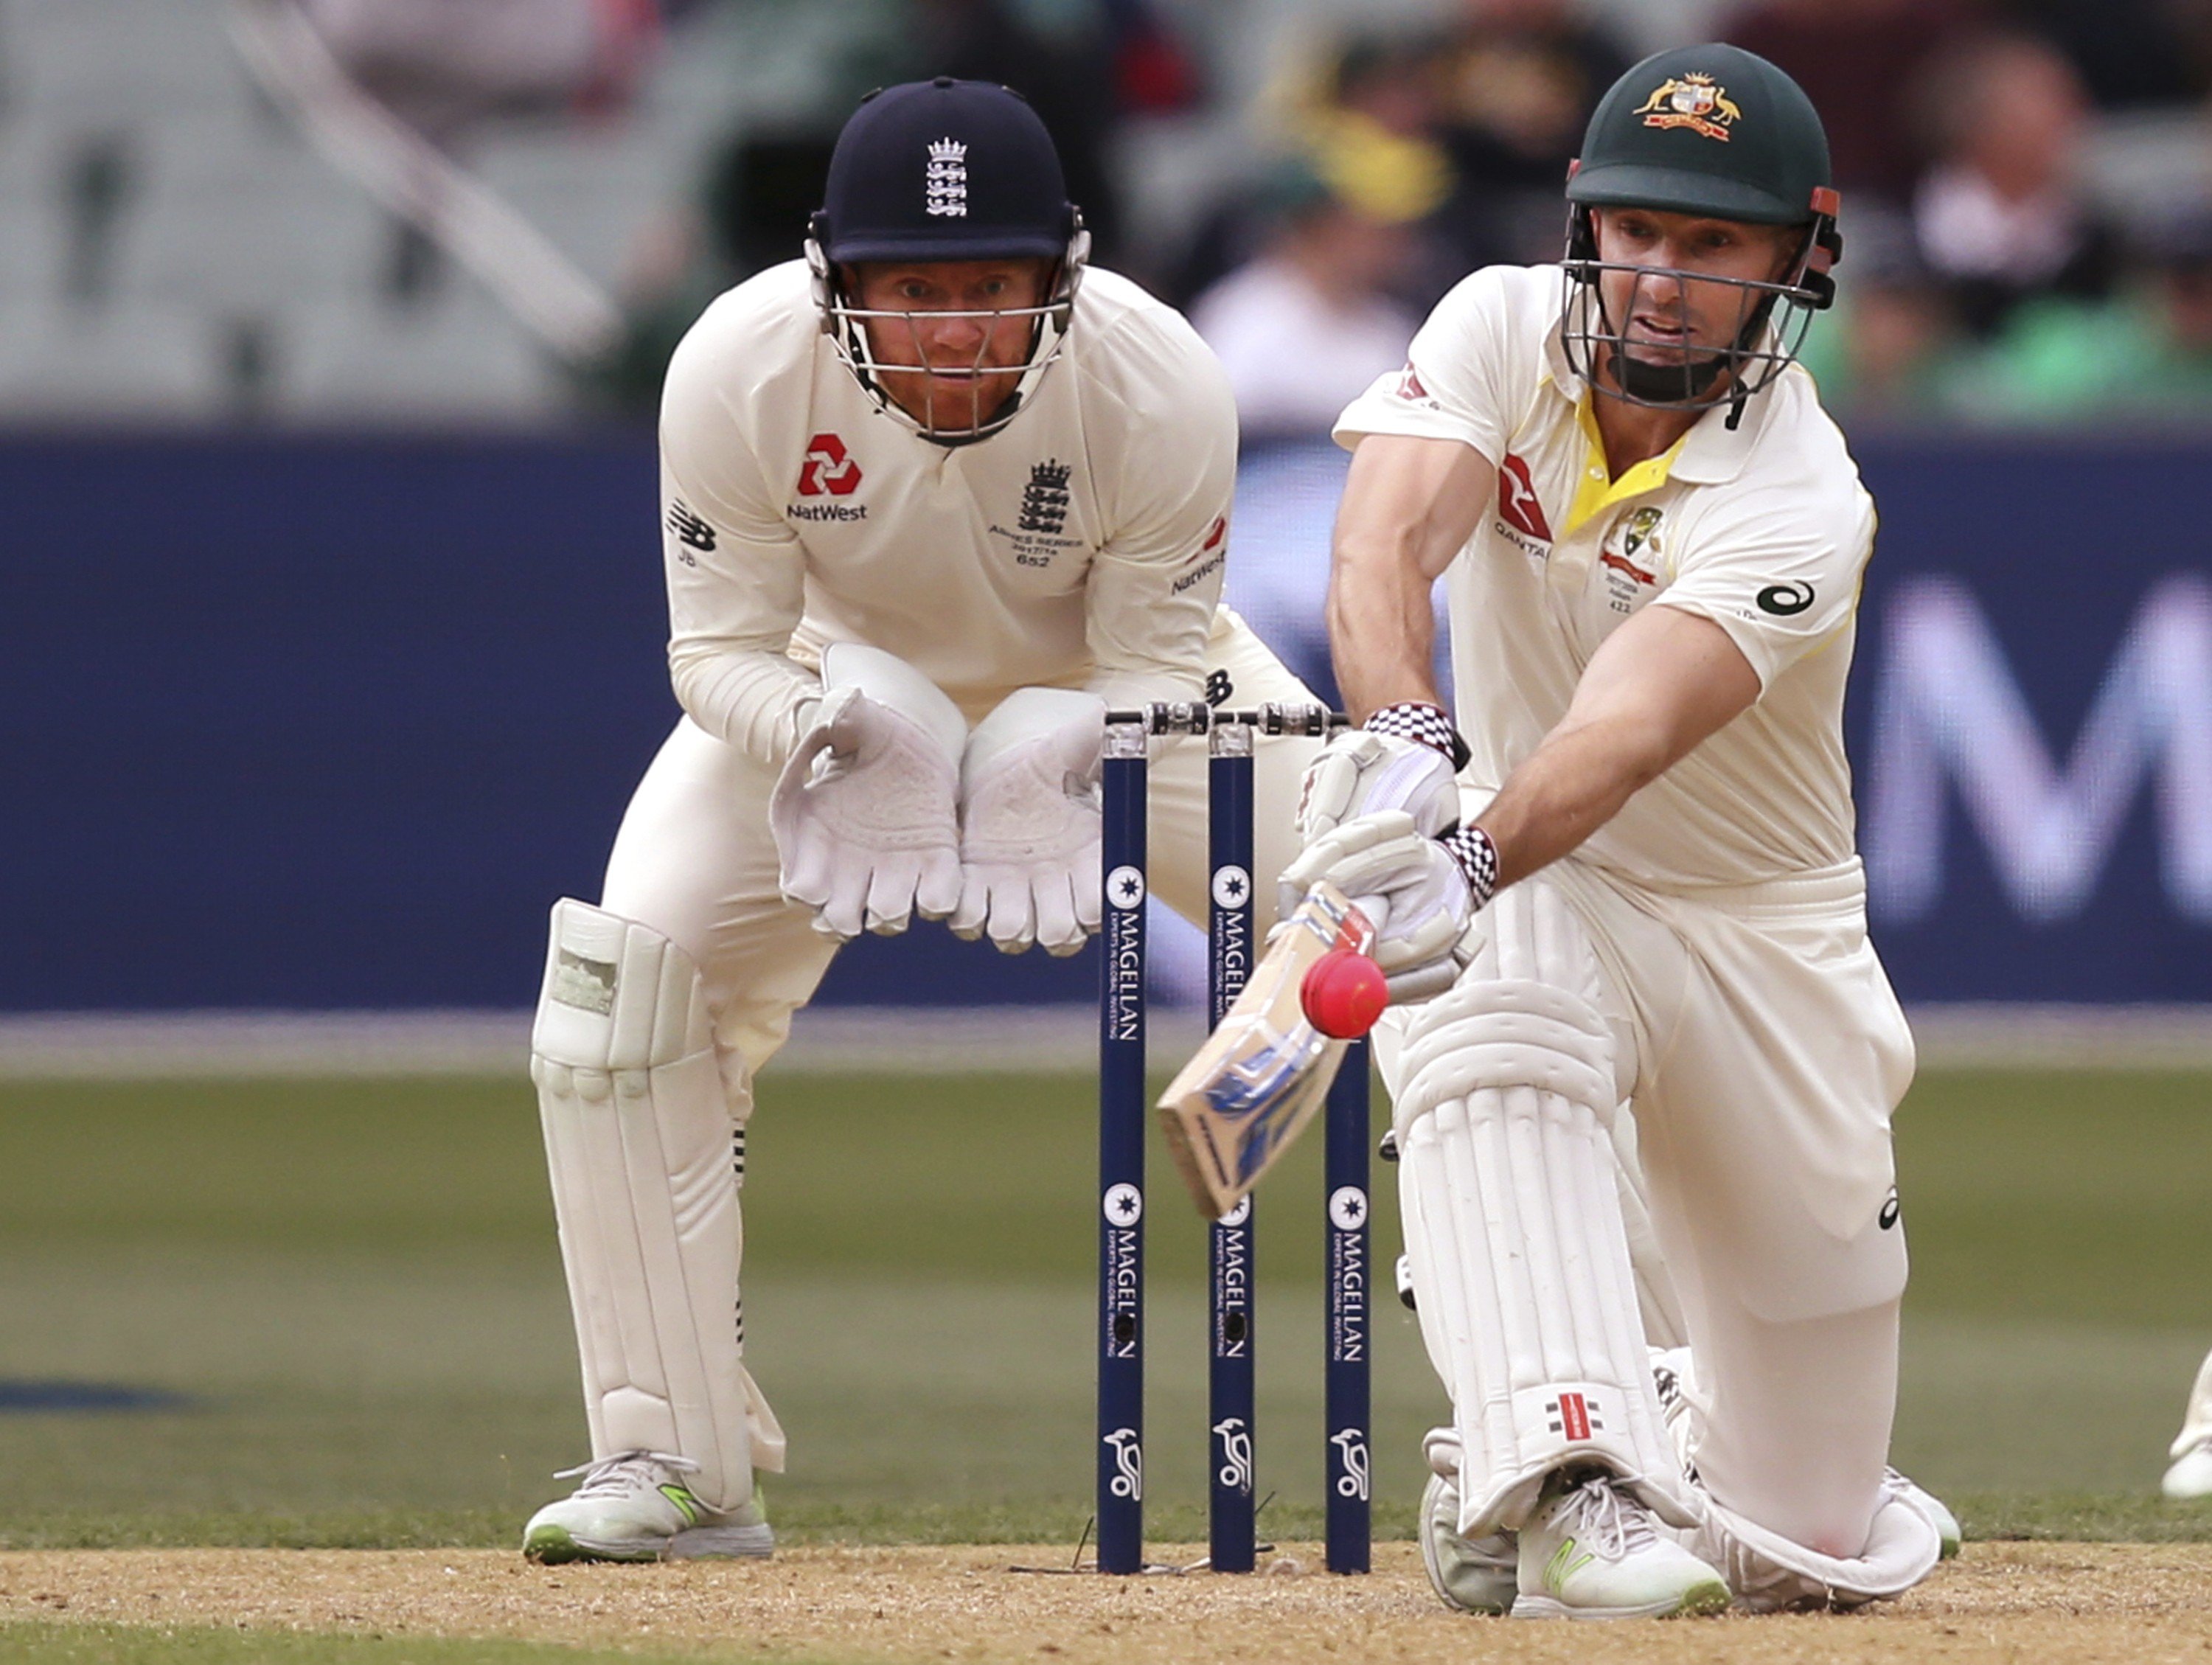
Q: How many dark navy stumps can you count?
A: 3